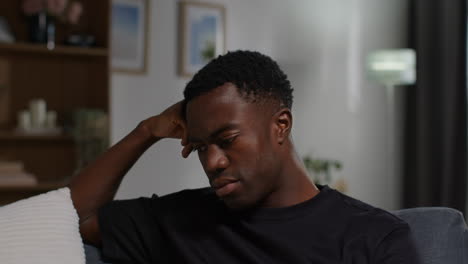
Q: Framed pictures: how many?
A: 2